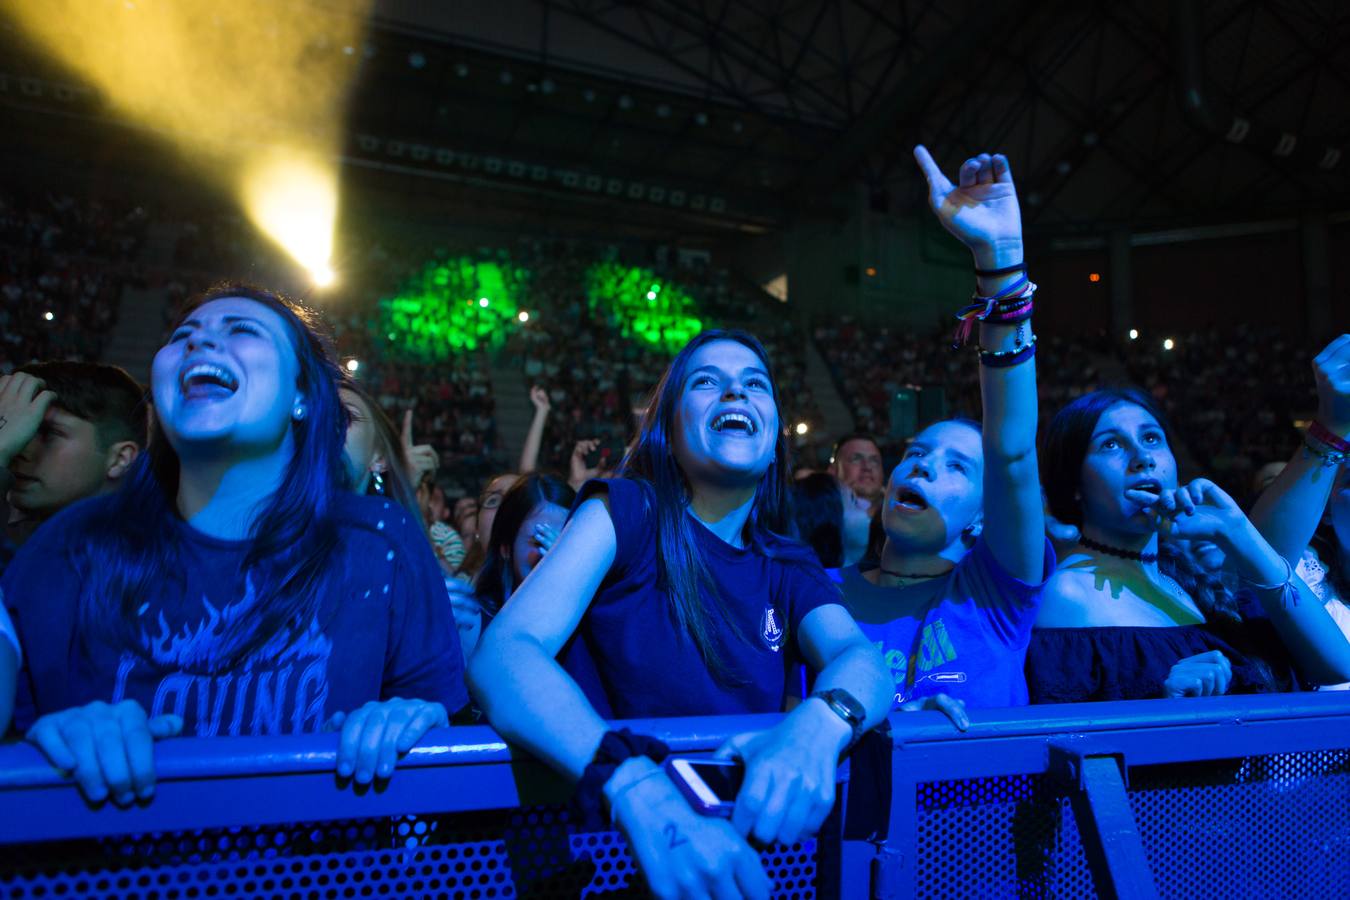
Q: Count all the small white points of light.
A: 8